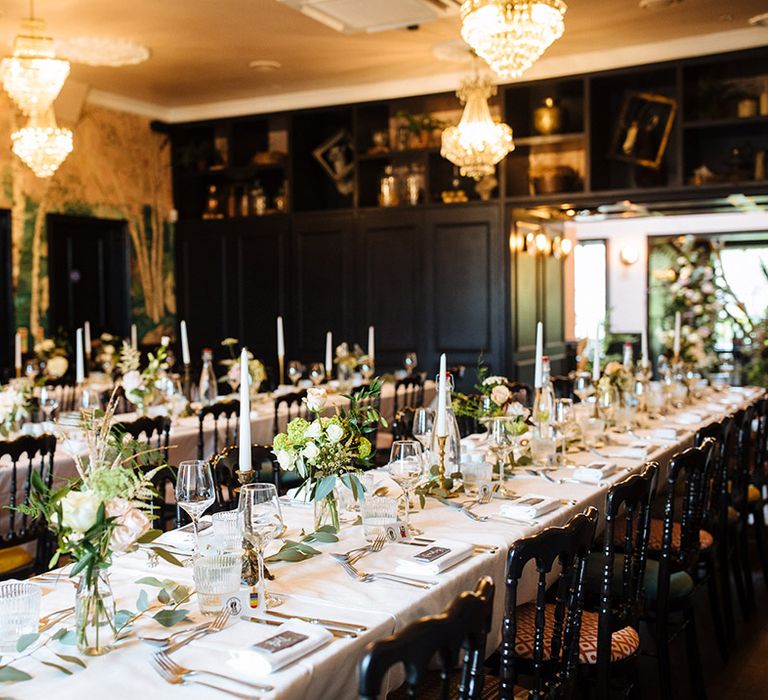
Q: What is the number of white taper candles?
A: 14